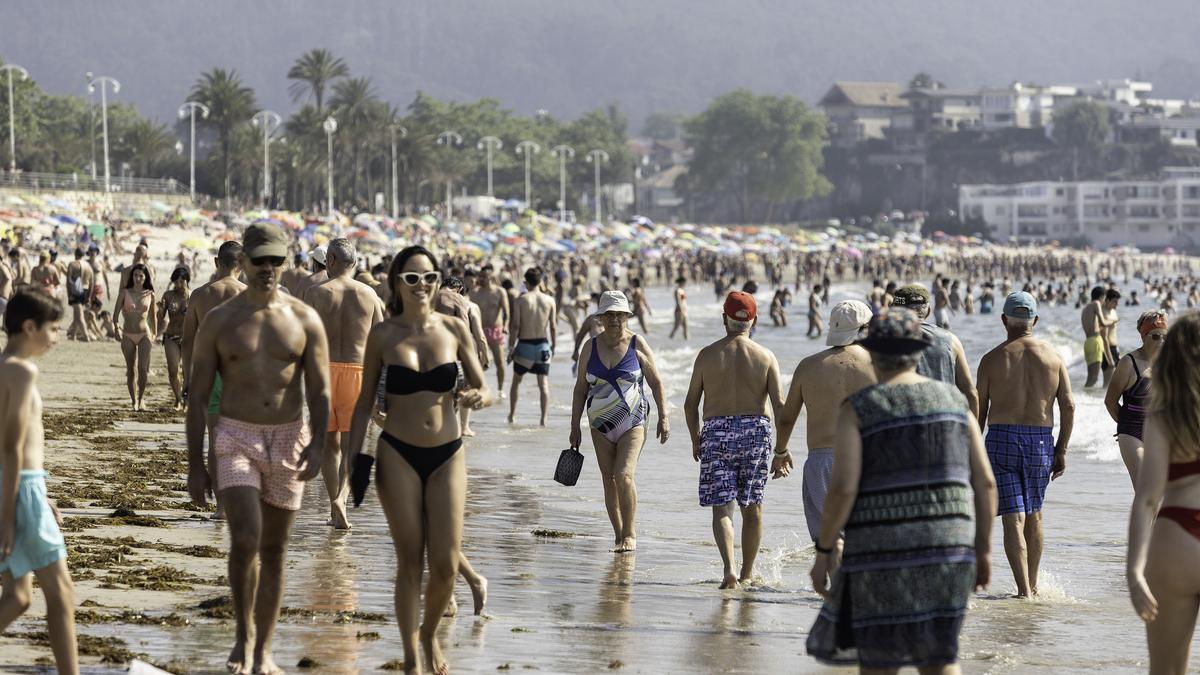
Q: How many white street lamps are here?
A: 11